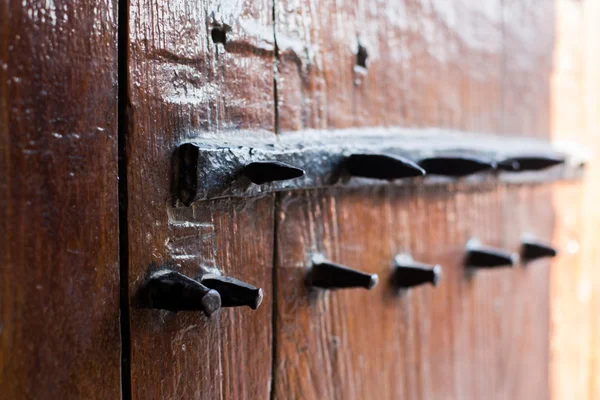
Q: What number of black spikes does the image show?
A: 10